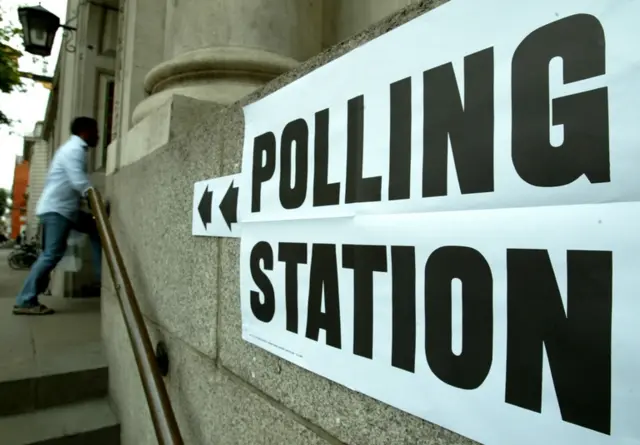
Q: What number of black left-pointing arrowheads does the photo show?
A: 2